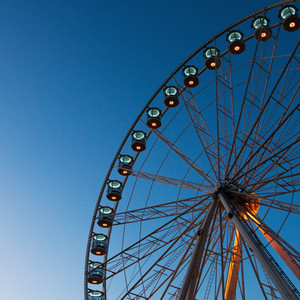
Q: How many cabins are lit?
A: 14